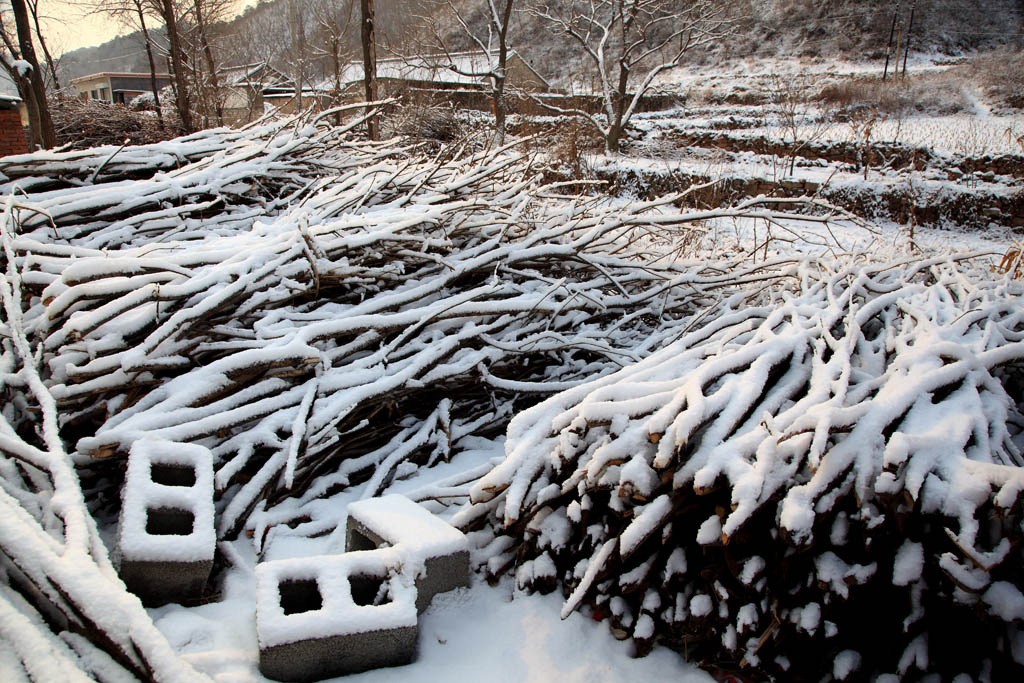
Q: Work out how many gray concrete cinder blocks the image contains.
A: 3